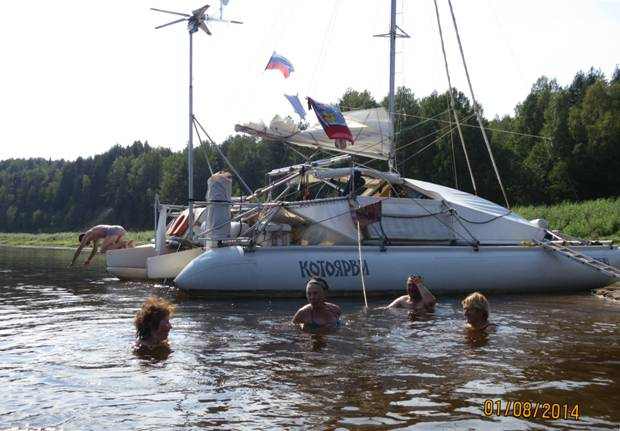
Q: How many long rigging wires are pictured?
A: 2